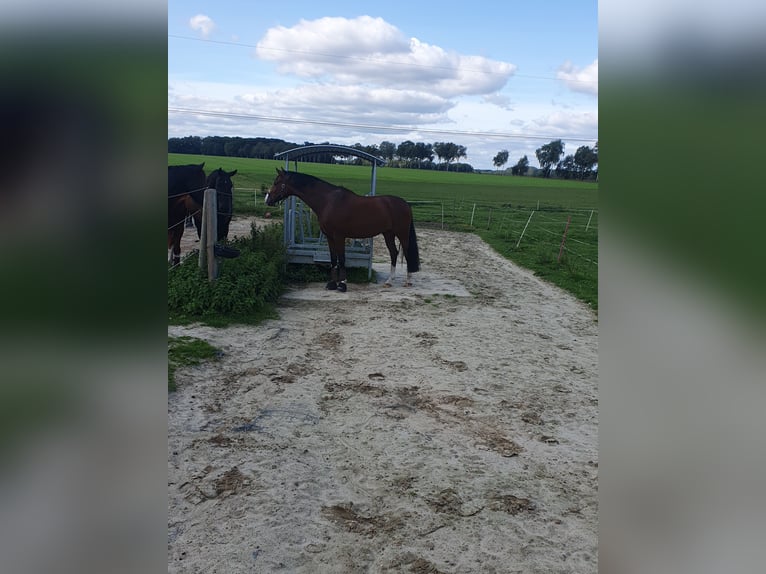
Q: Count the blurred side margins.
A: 2